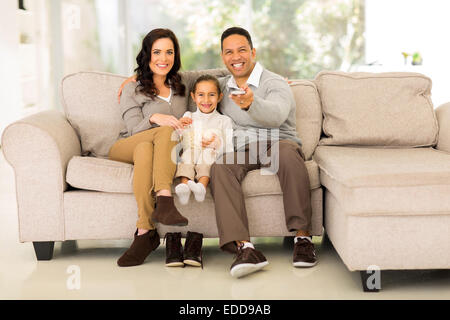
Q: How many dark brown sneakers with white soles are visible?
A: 2